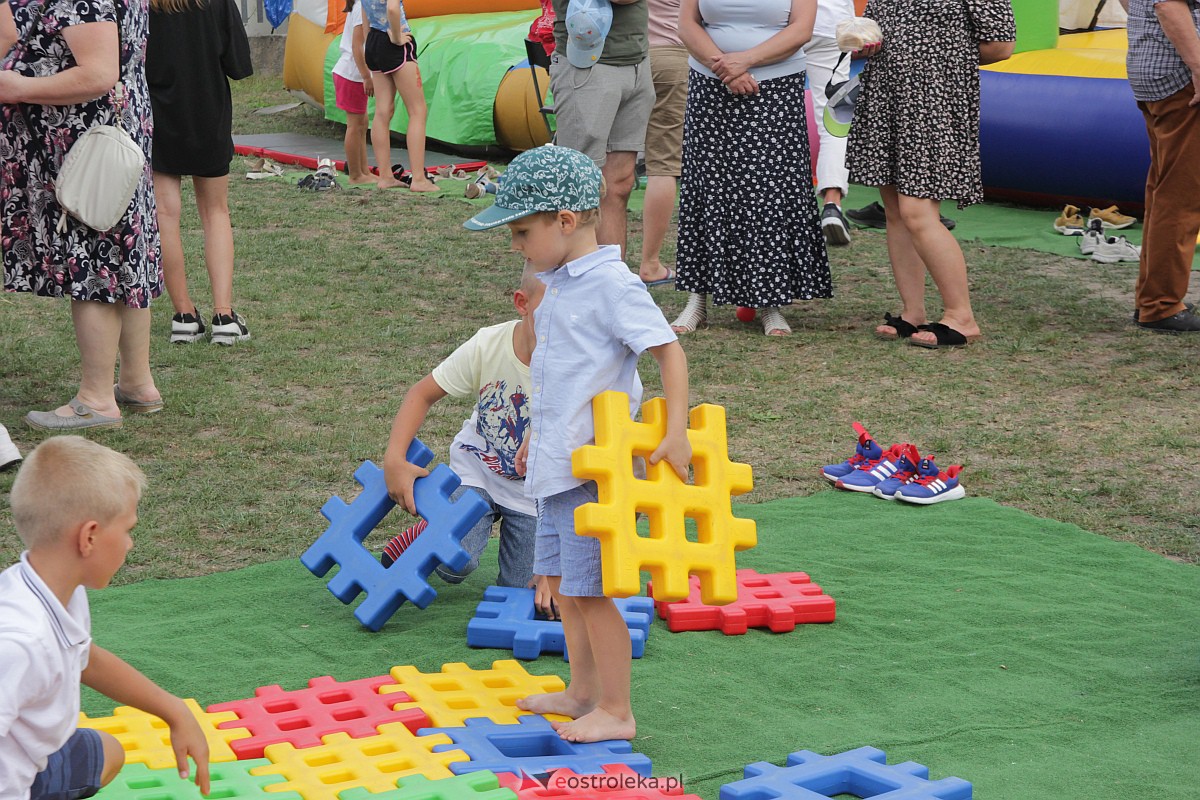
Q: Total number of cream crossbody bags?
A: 1